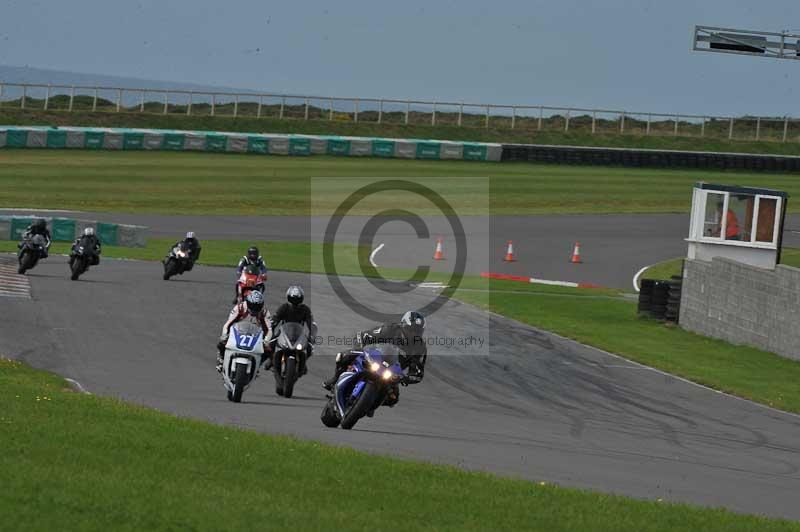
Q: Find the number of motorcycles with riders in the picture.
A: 7